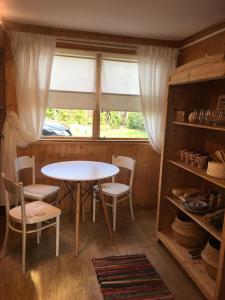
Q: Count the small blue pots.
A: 0